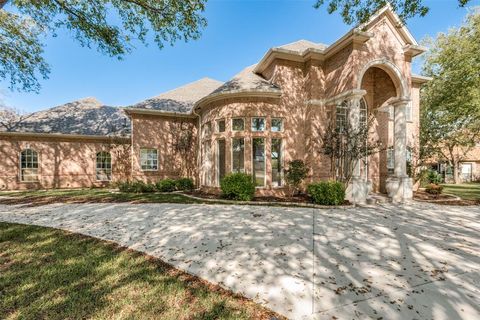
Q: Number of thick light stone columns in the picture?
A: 2